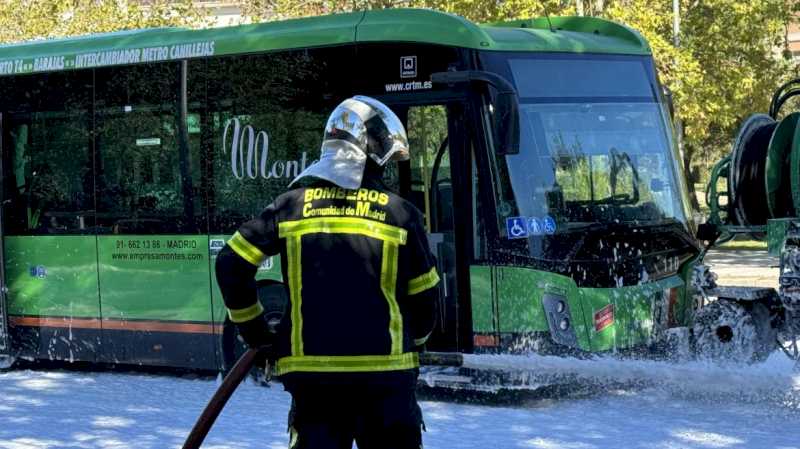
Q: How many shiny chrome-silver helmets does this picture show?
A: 1